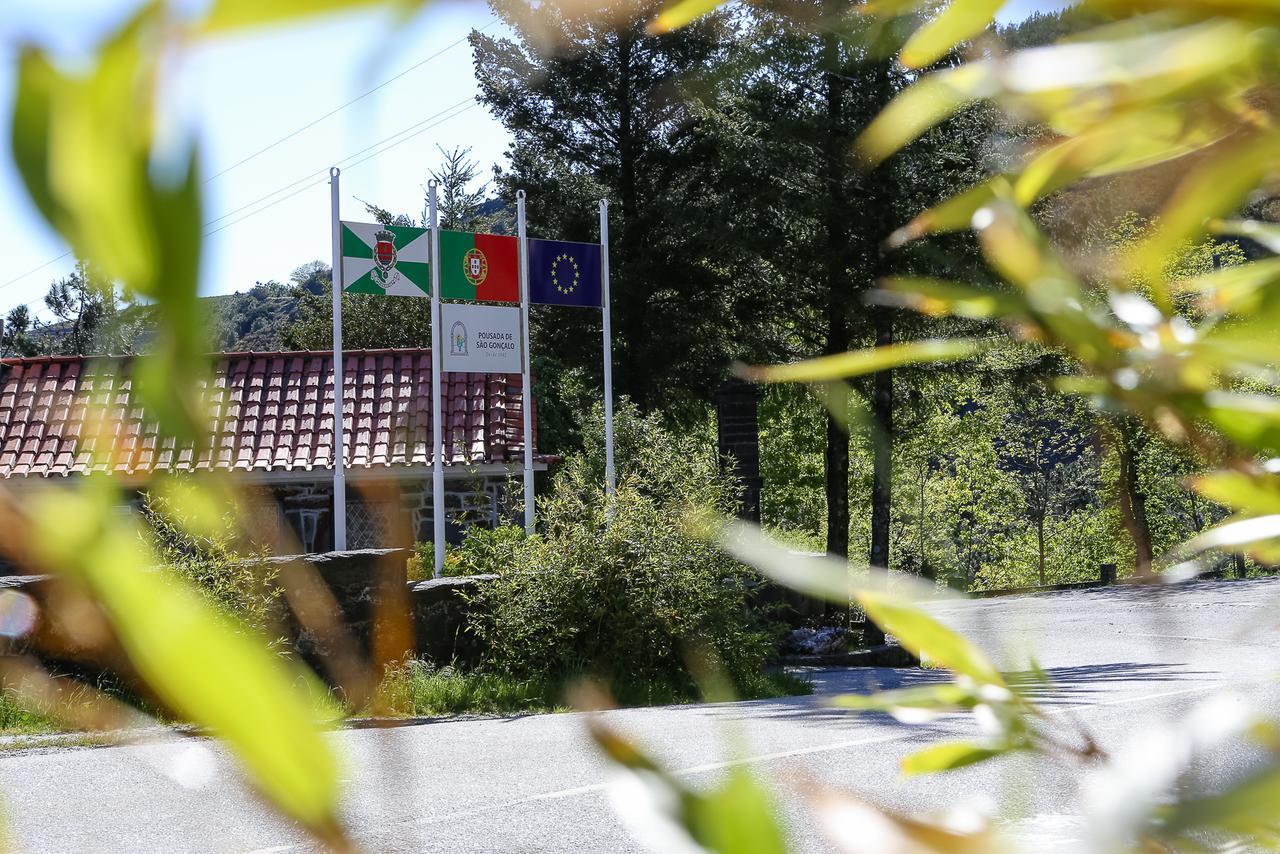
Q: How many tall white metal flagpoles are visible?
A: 4